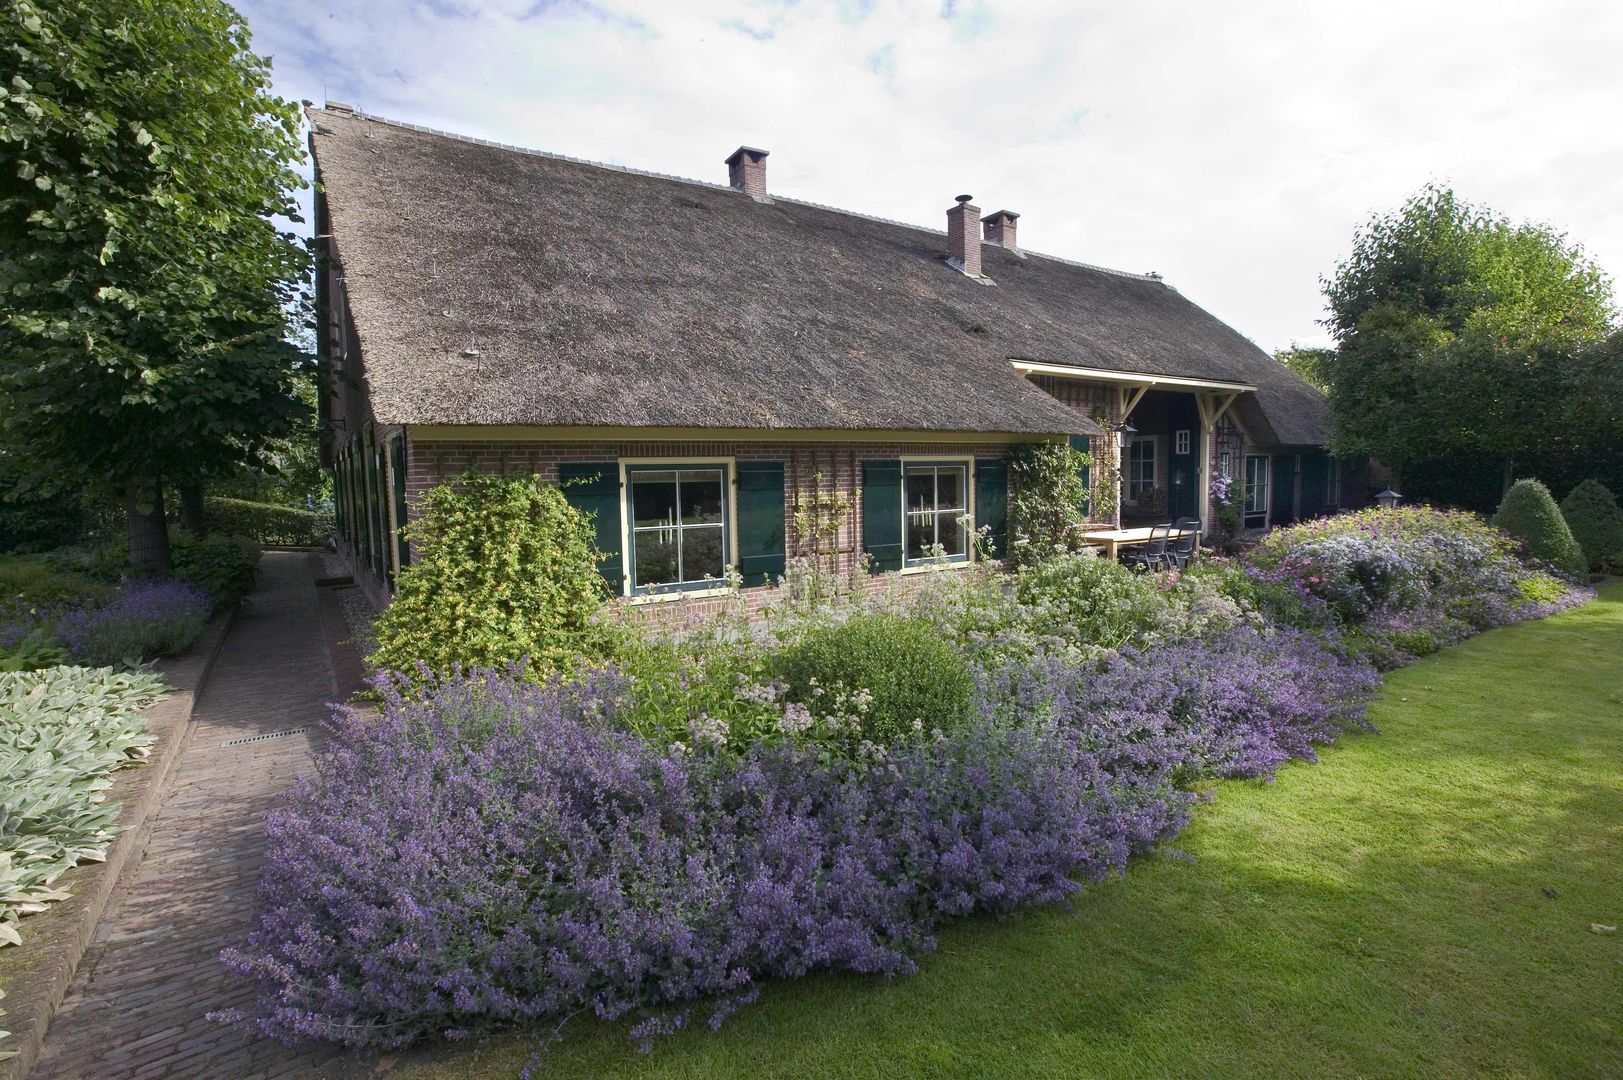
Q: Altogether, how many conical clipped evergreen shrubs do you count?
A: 2